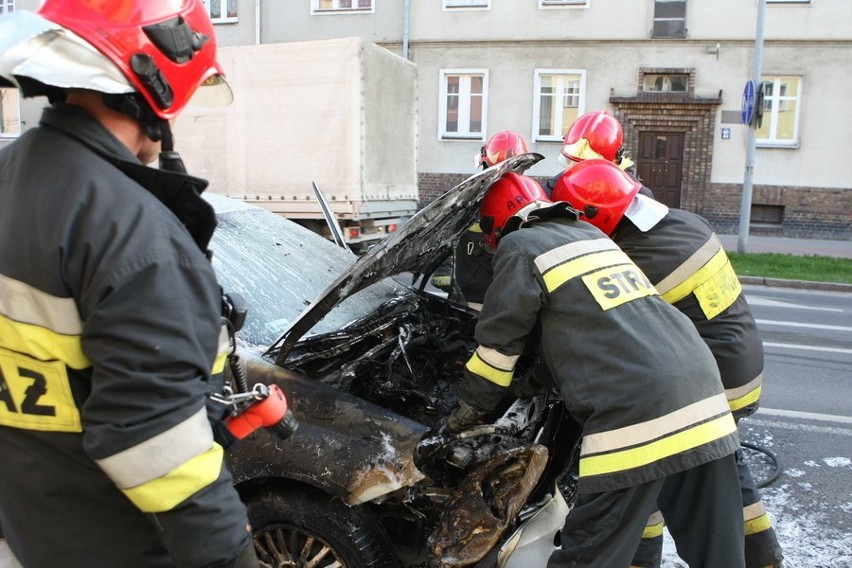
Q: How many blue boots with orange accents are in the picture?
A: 0